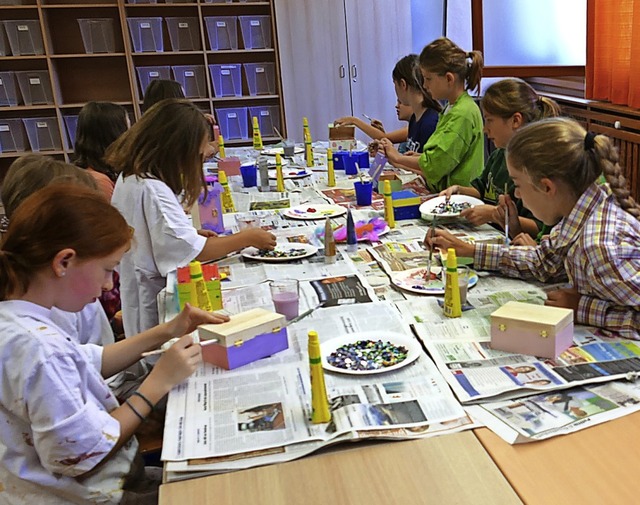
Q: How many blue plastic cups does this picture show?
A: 3